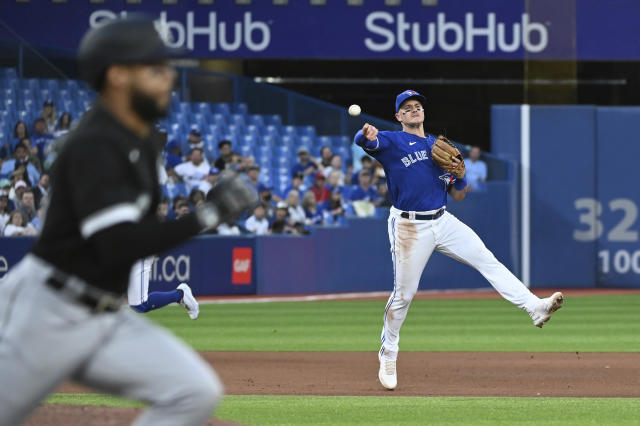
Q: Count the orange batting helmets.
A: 0